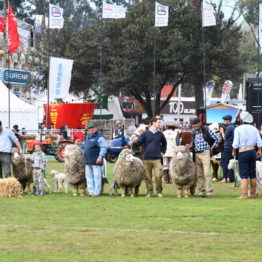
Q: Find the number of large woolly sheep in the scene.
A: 4